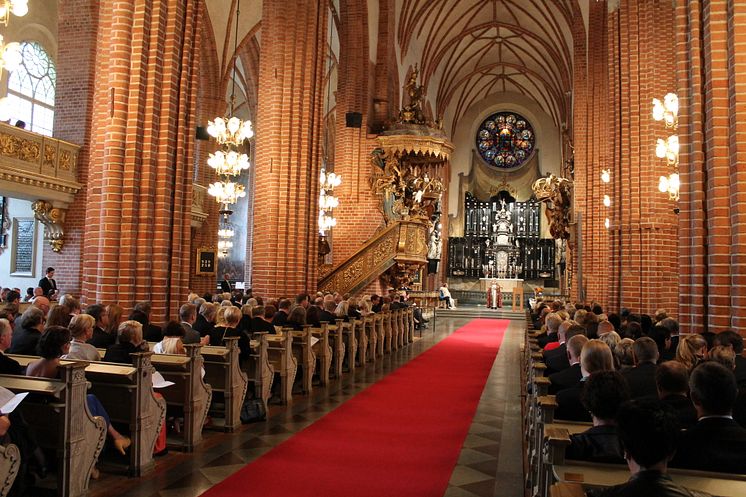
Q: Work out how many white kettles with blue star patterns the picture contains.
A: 0